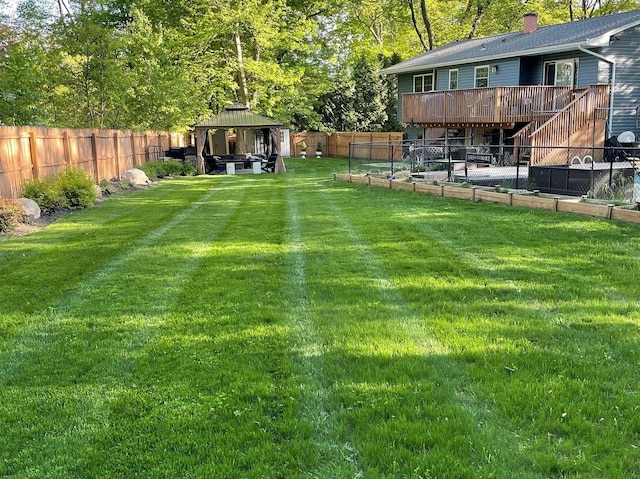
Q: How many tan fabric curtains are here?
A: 2